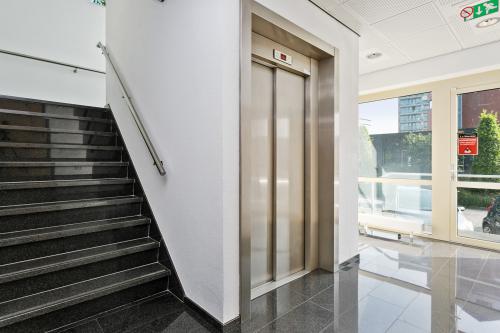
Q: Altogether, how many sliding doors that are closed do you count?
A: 2